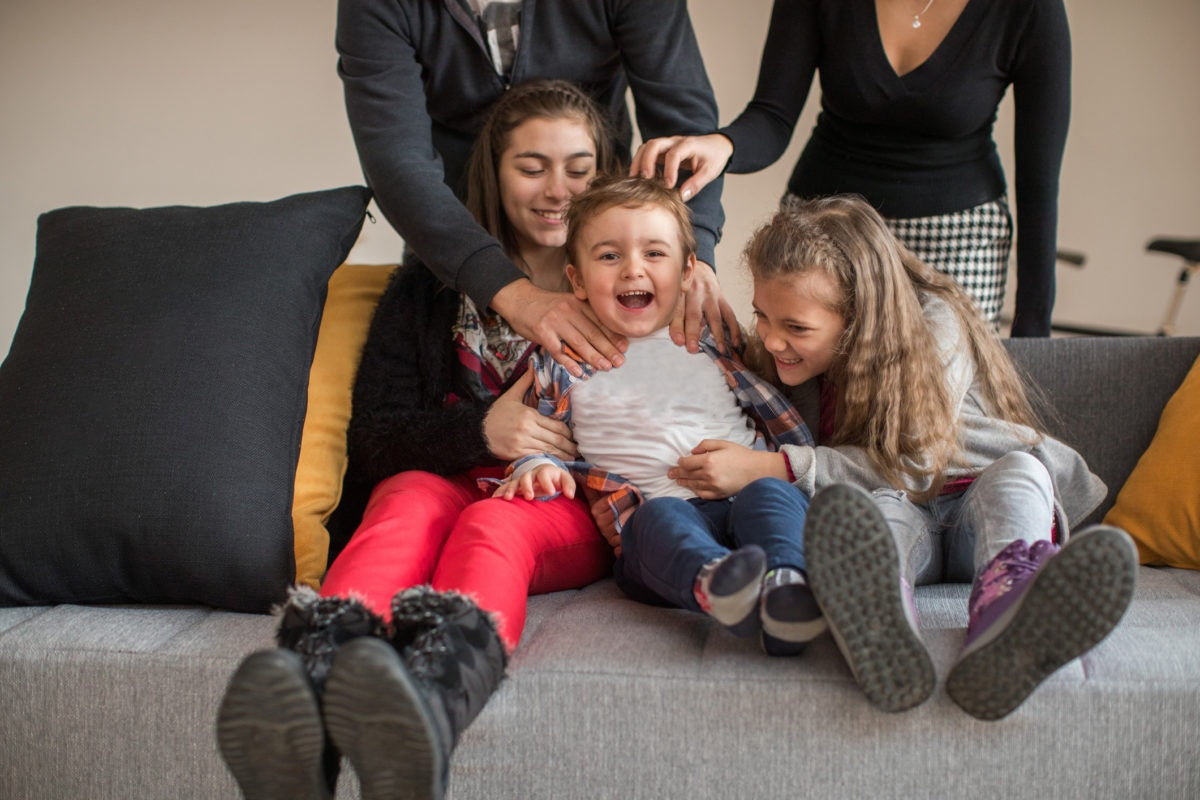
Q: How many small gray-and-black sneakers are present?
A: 2